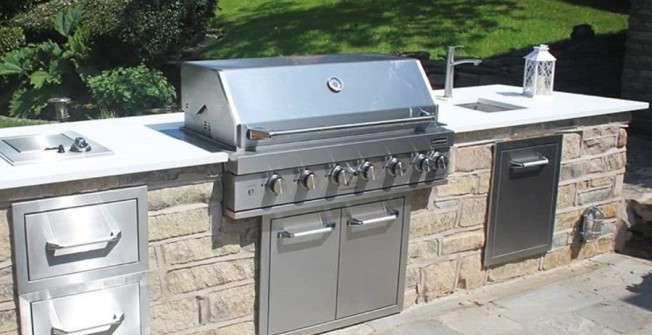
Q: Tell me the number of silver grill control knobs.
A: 7